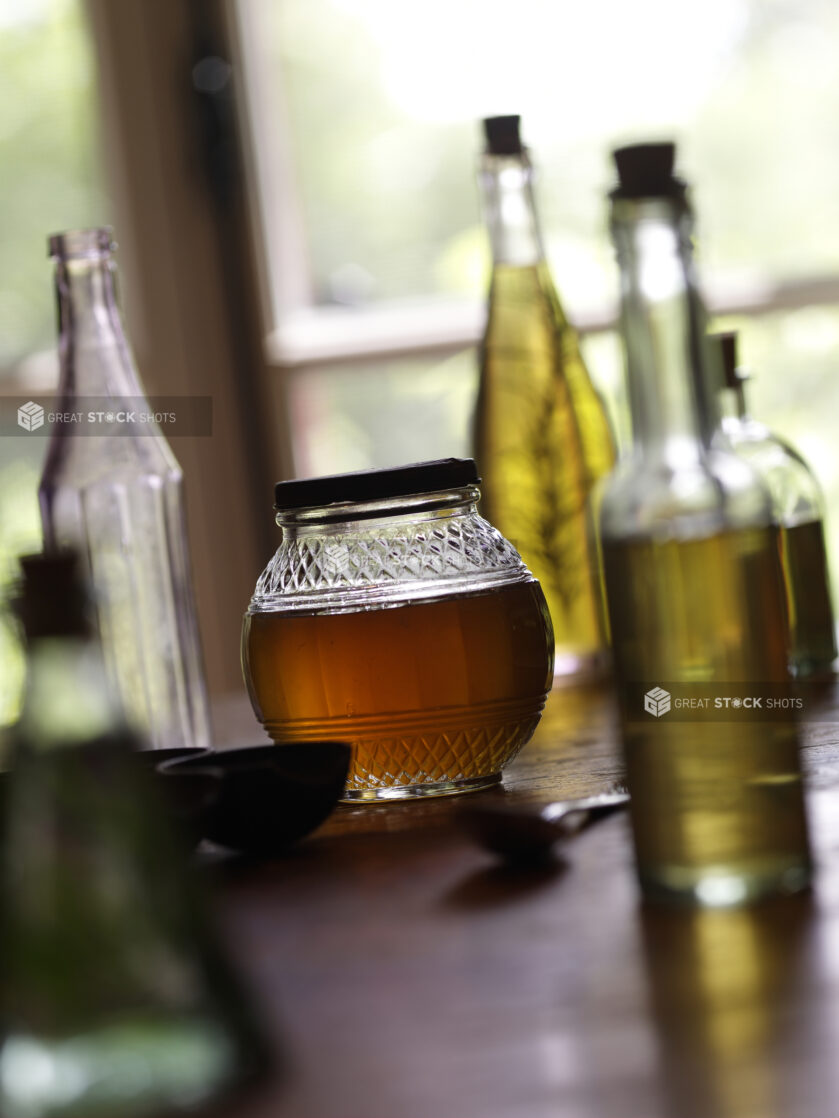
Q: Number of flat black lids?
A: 1